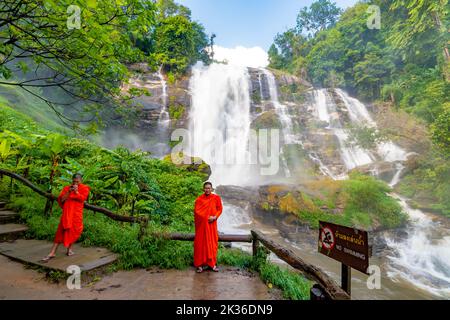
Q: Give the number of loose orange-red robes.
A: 2